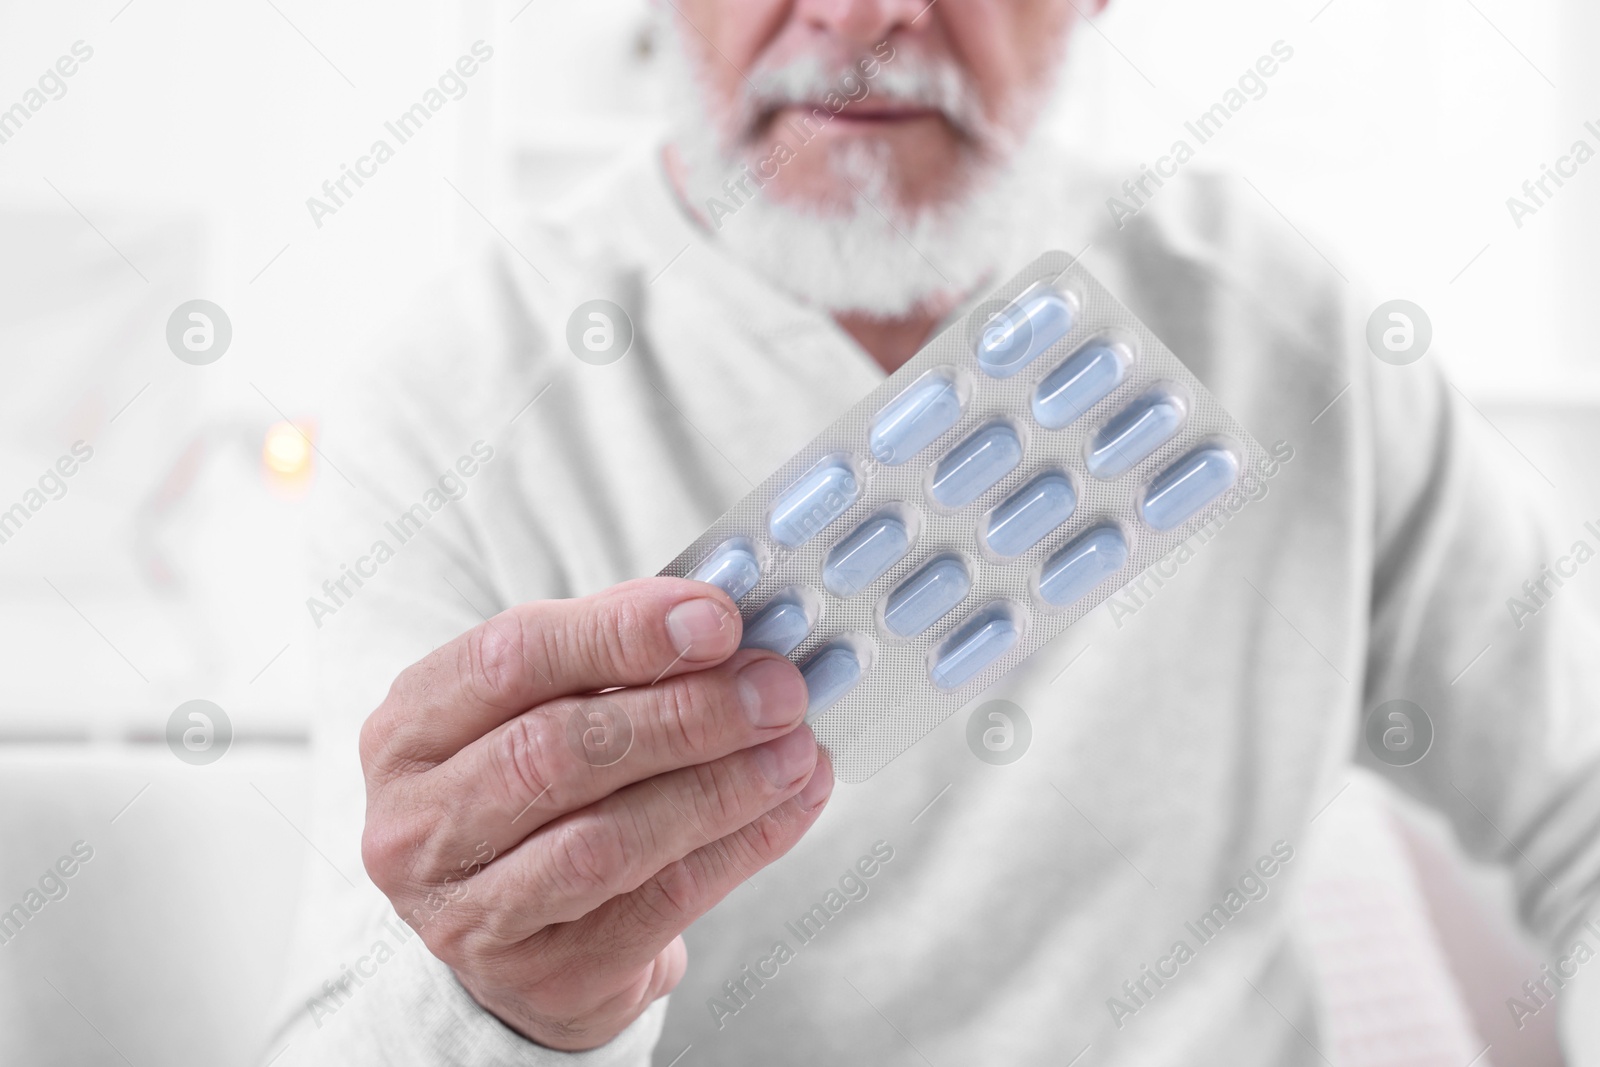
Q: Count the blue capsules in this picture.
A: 15